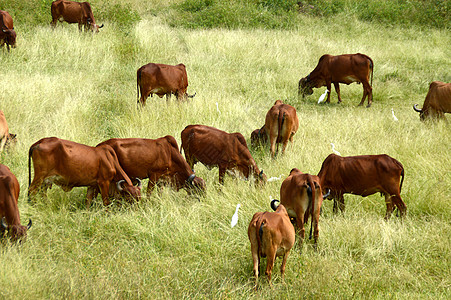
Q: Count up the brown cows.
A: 14